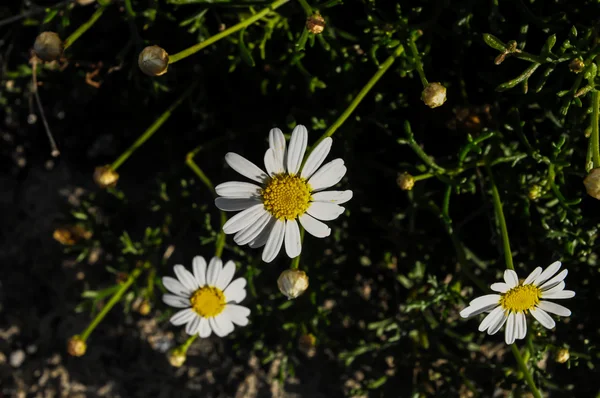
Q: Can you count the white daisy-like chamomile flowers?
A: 3